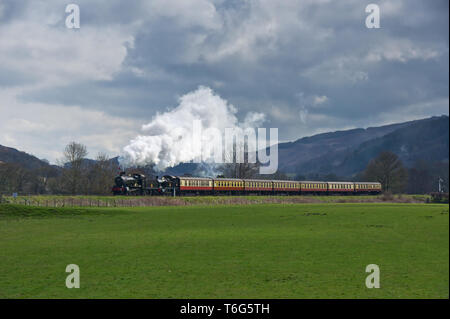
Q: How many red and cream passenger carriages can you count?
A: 7